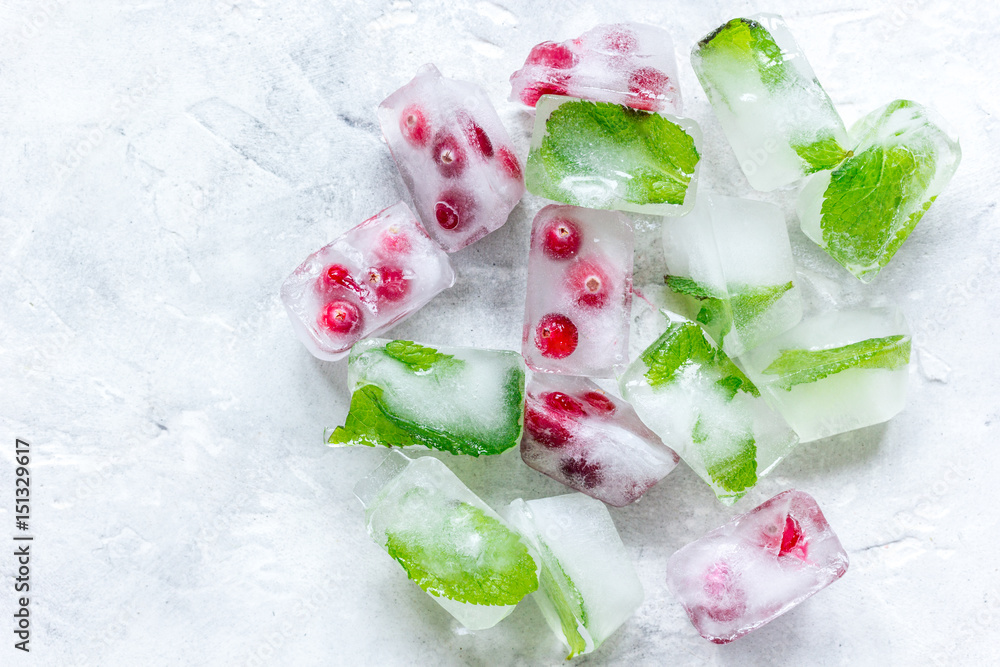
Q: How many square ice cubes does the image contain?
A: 15